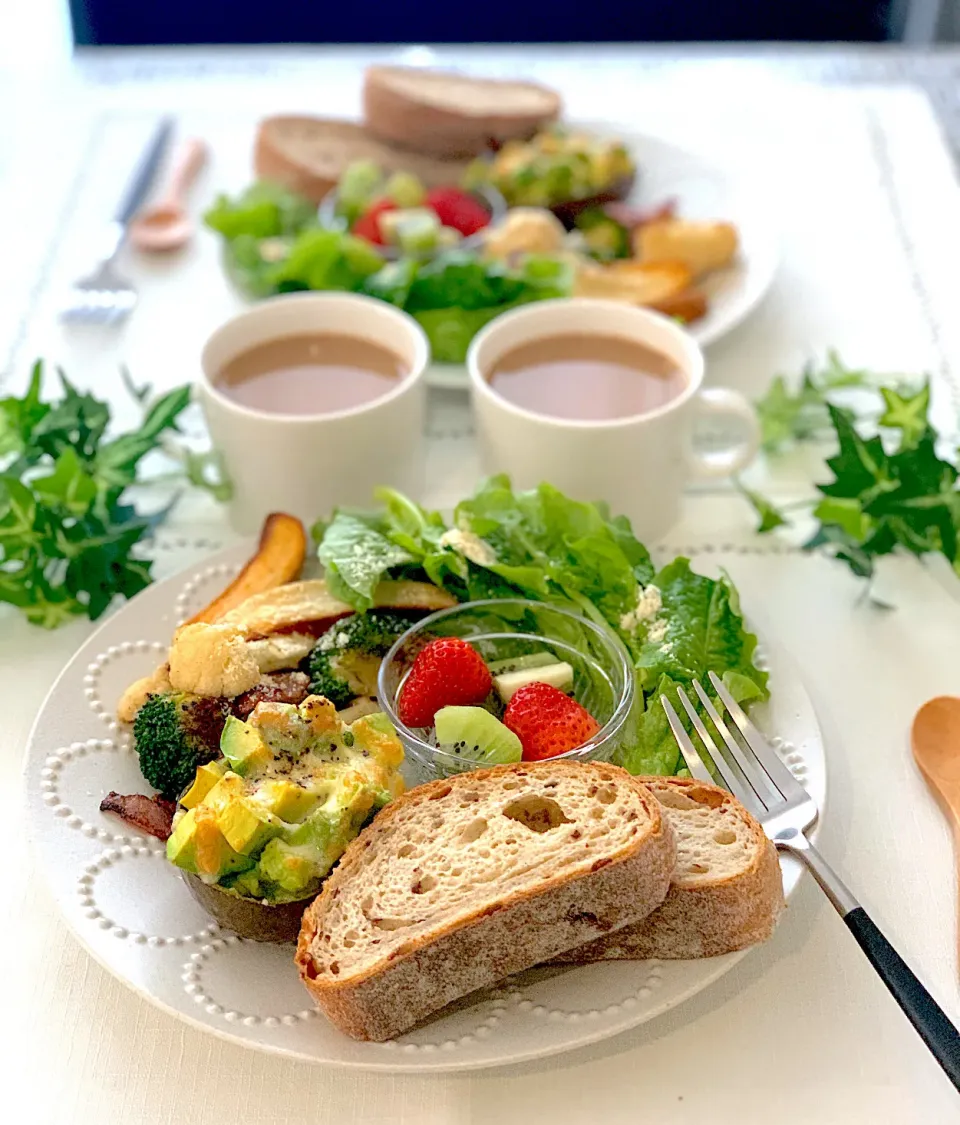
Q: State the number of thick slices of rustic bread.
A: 4